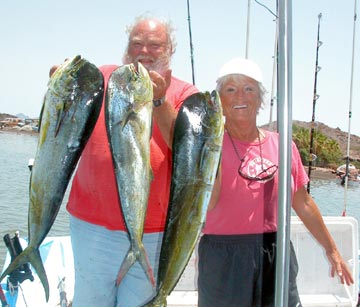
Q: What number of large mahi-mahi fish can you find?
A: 3